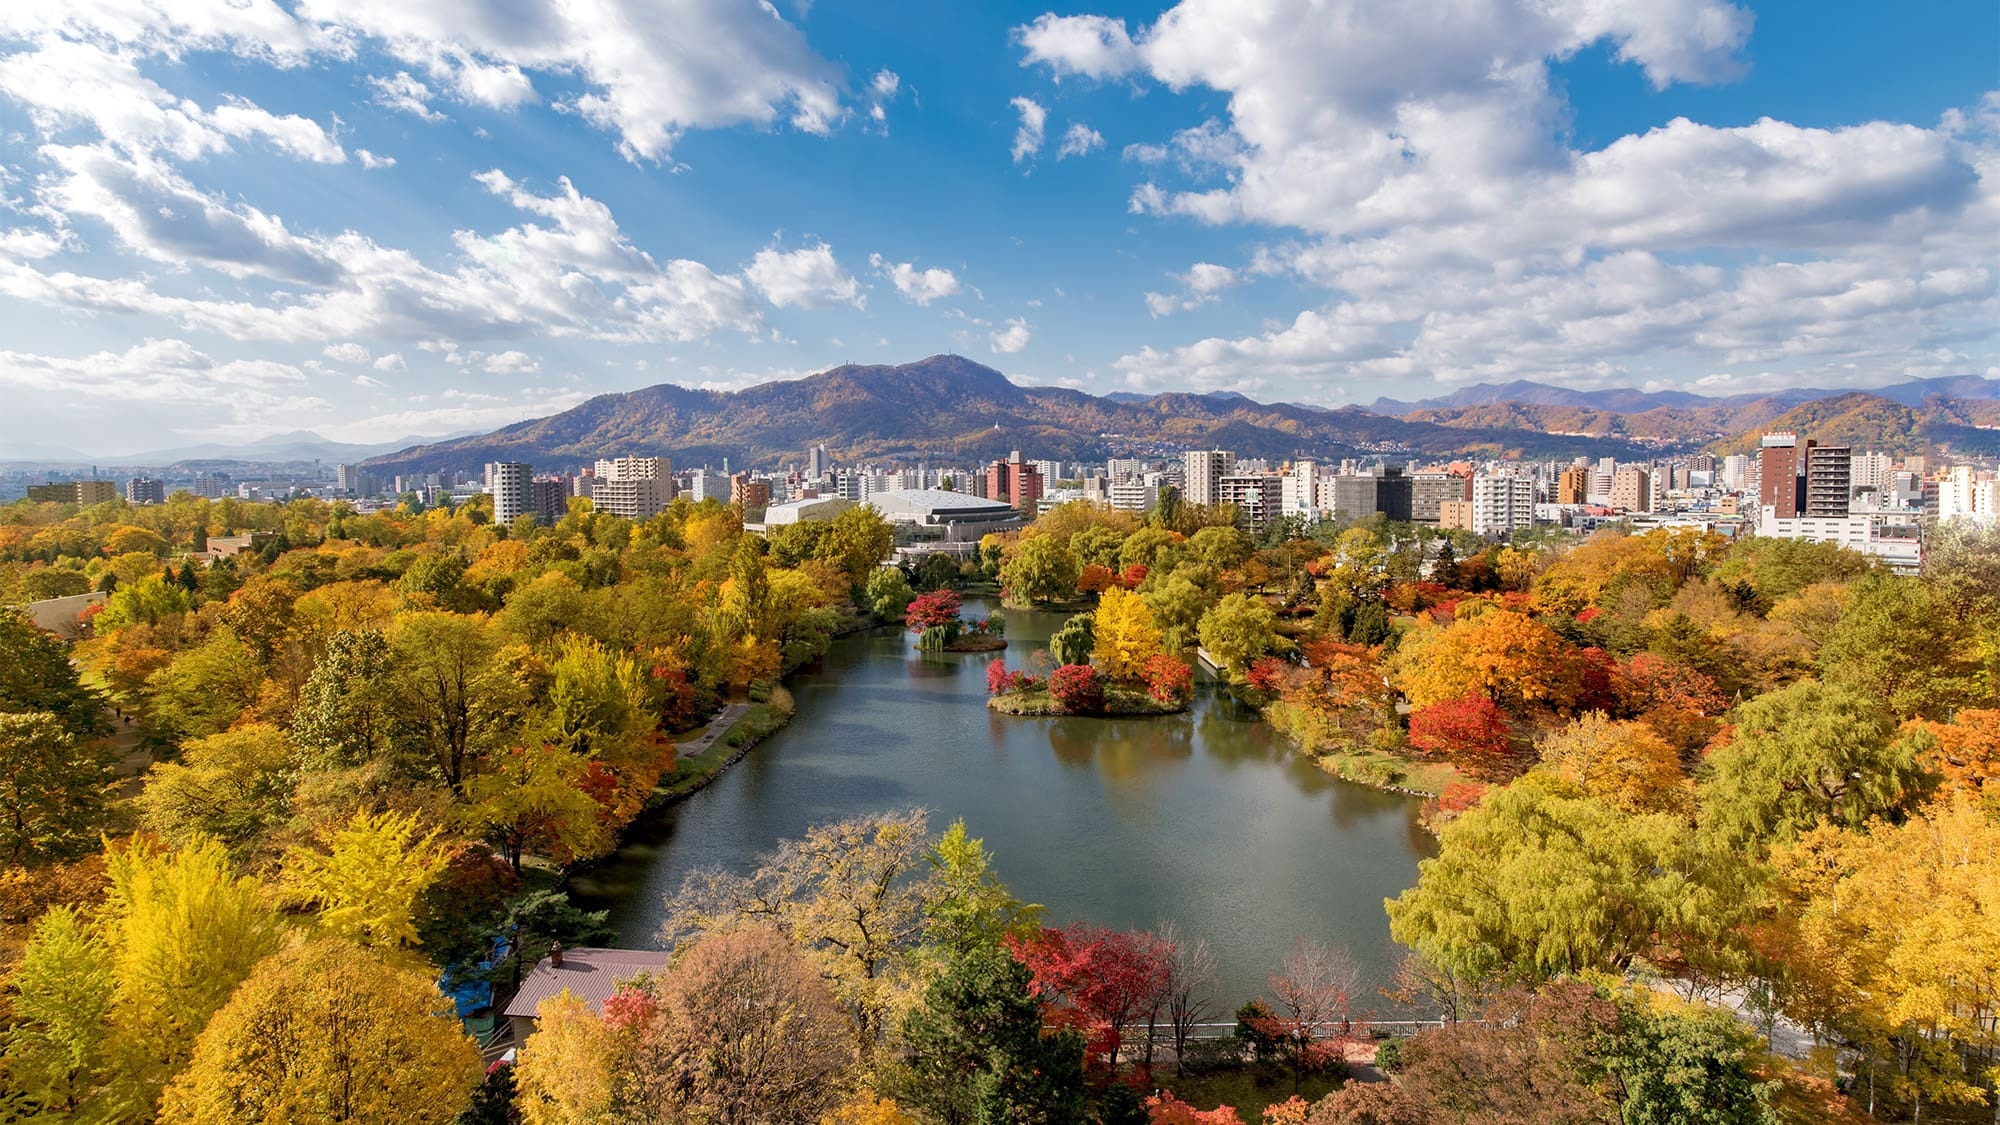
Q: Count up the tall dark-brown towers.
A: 2